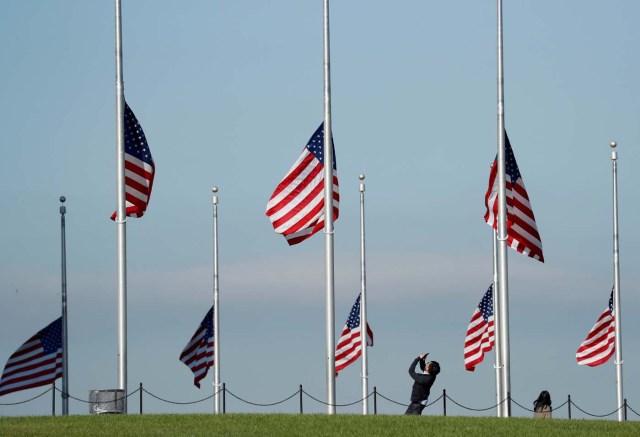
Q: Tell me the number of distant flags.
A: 5